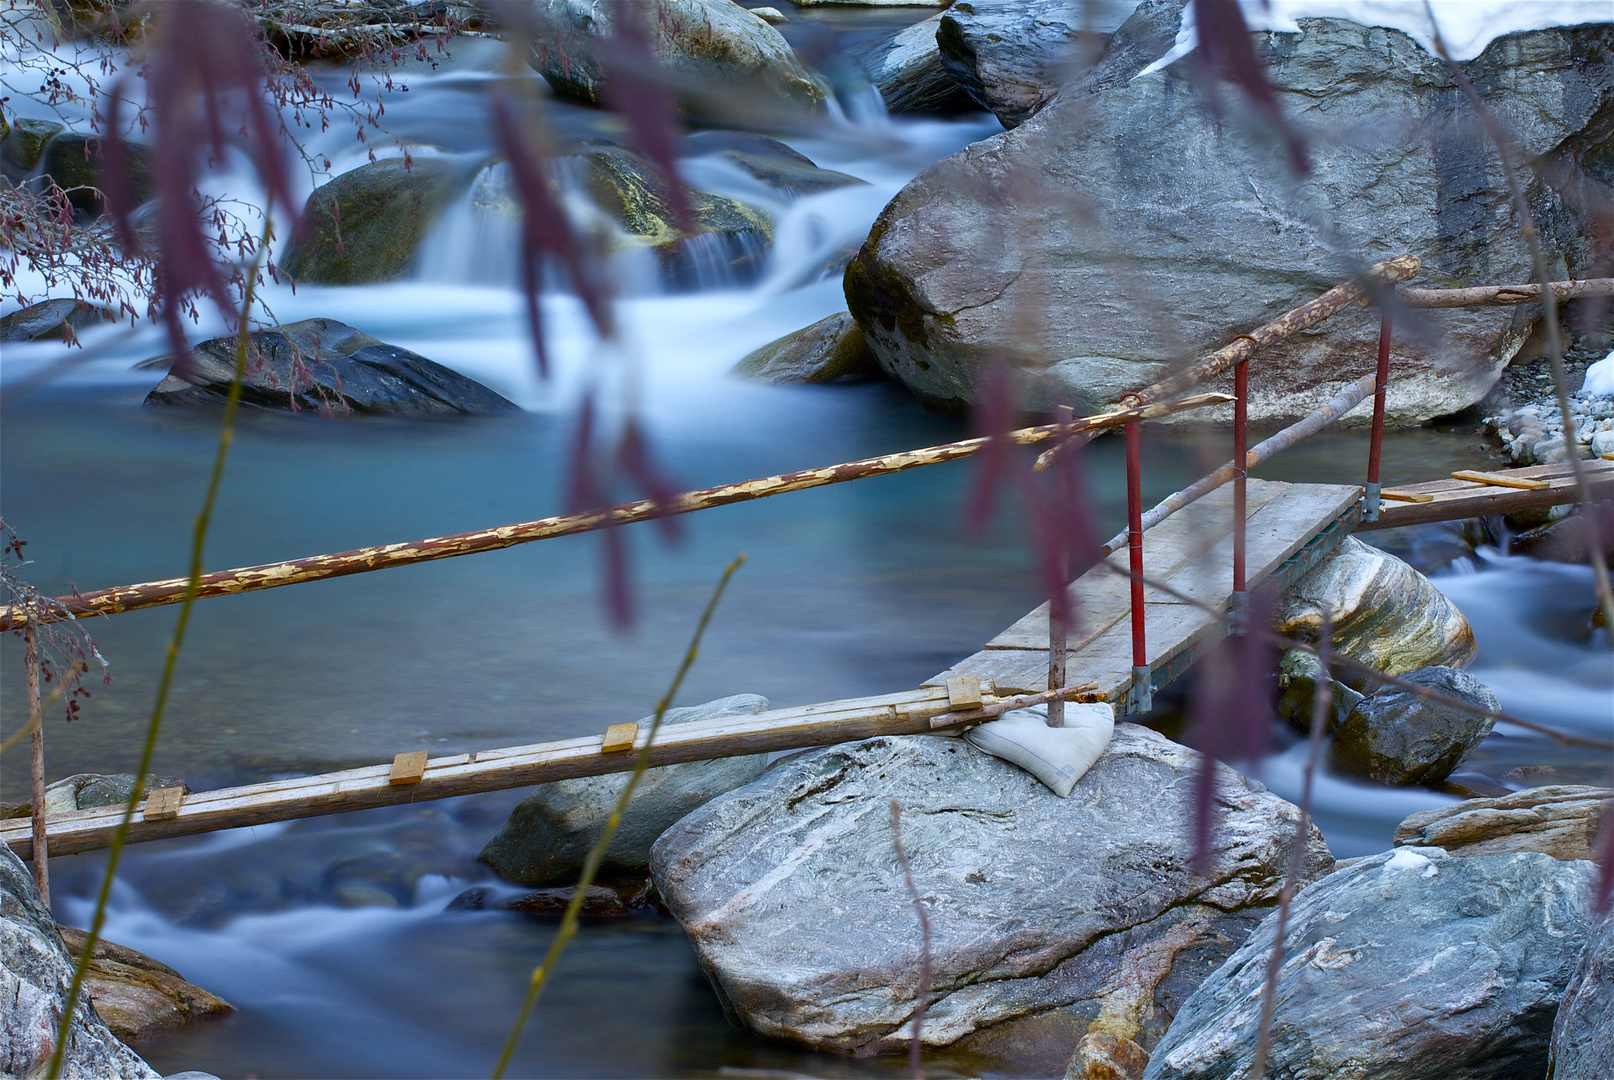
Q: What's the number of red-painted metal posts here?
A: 3